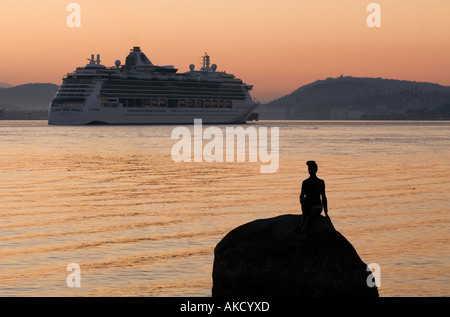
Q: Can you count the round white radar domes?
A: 3